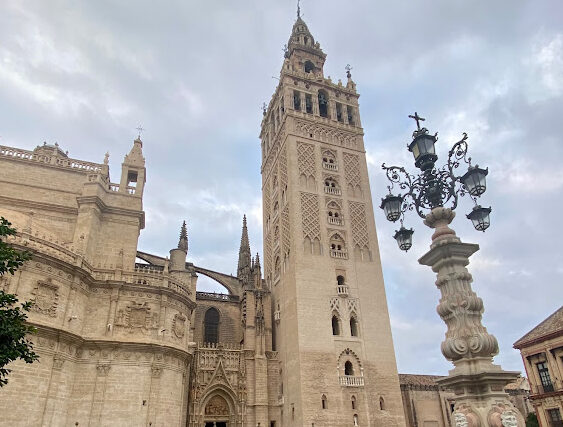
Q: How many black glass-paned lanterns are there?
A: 5